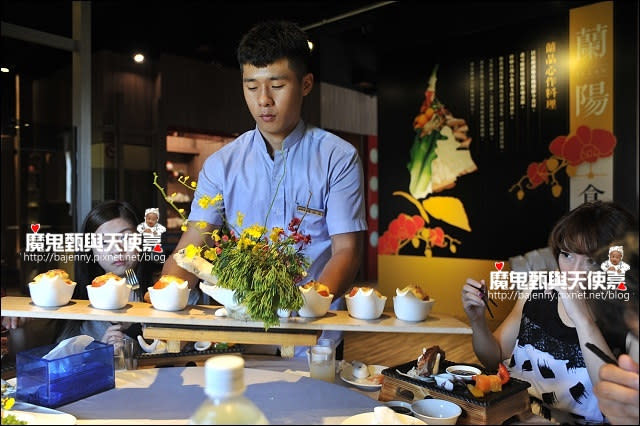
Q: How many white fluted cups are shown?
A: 6